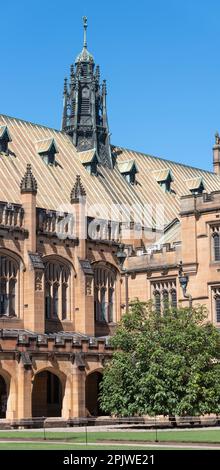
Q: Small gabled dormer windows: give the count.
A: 6